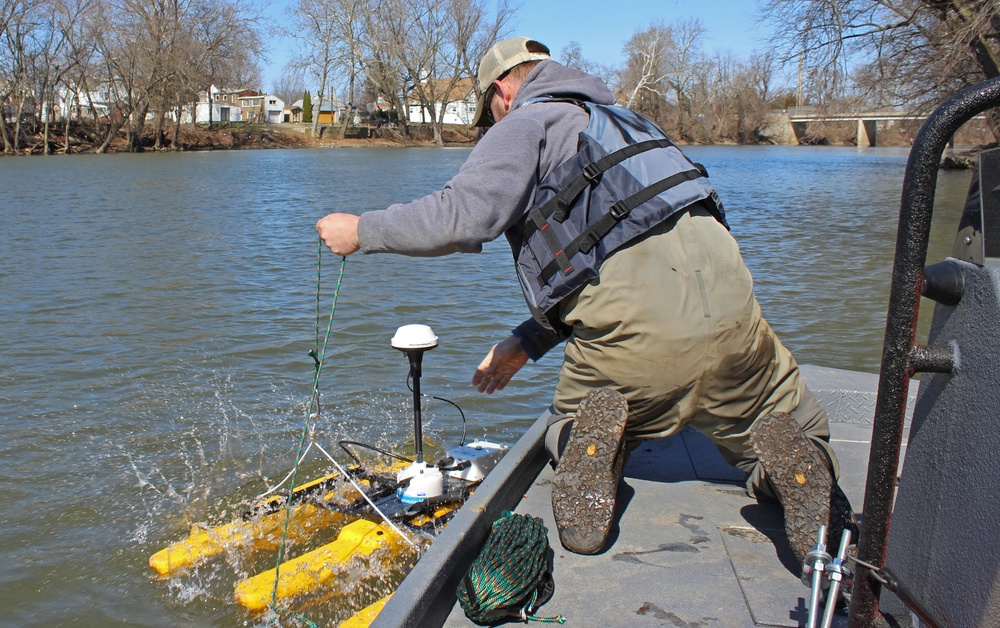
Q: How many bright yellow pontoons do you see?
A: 3